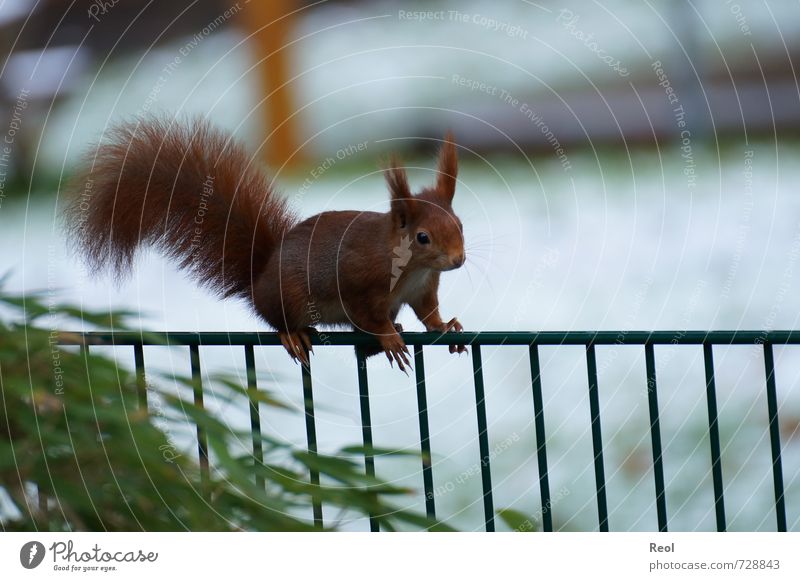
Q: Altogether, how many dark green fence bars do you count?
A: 13